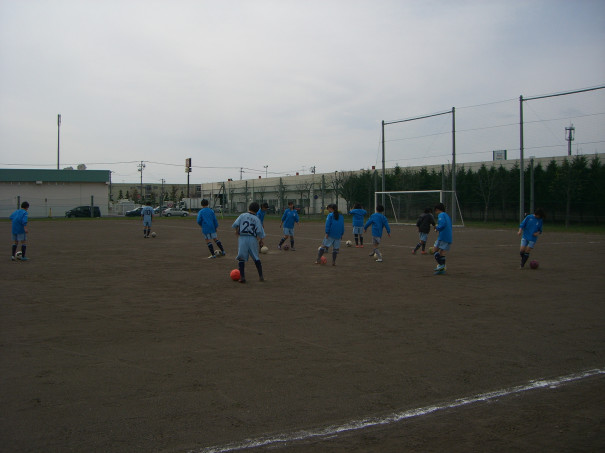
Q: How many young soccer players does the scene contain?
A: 12